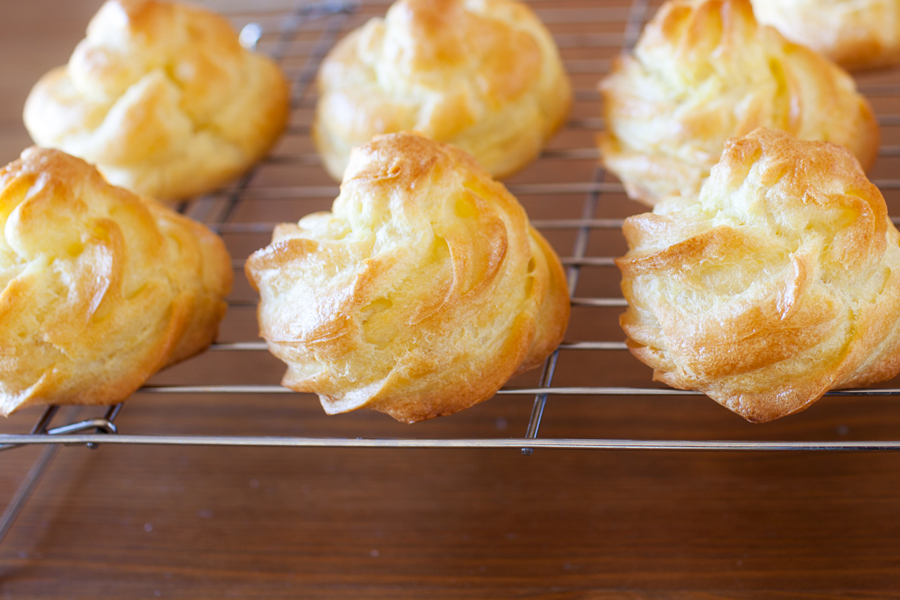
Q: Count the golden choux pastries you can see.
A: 7